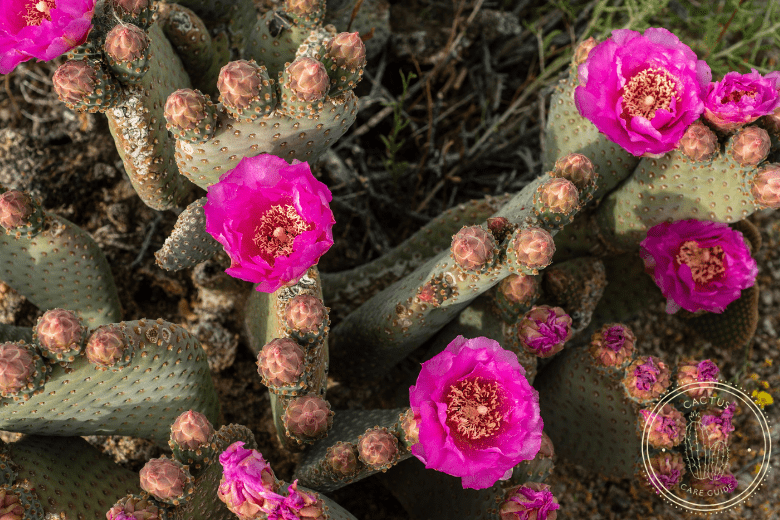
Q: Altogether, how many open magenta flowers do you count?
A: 6